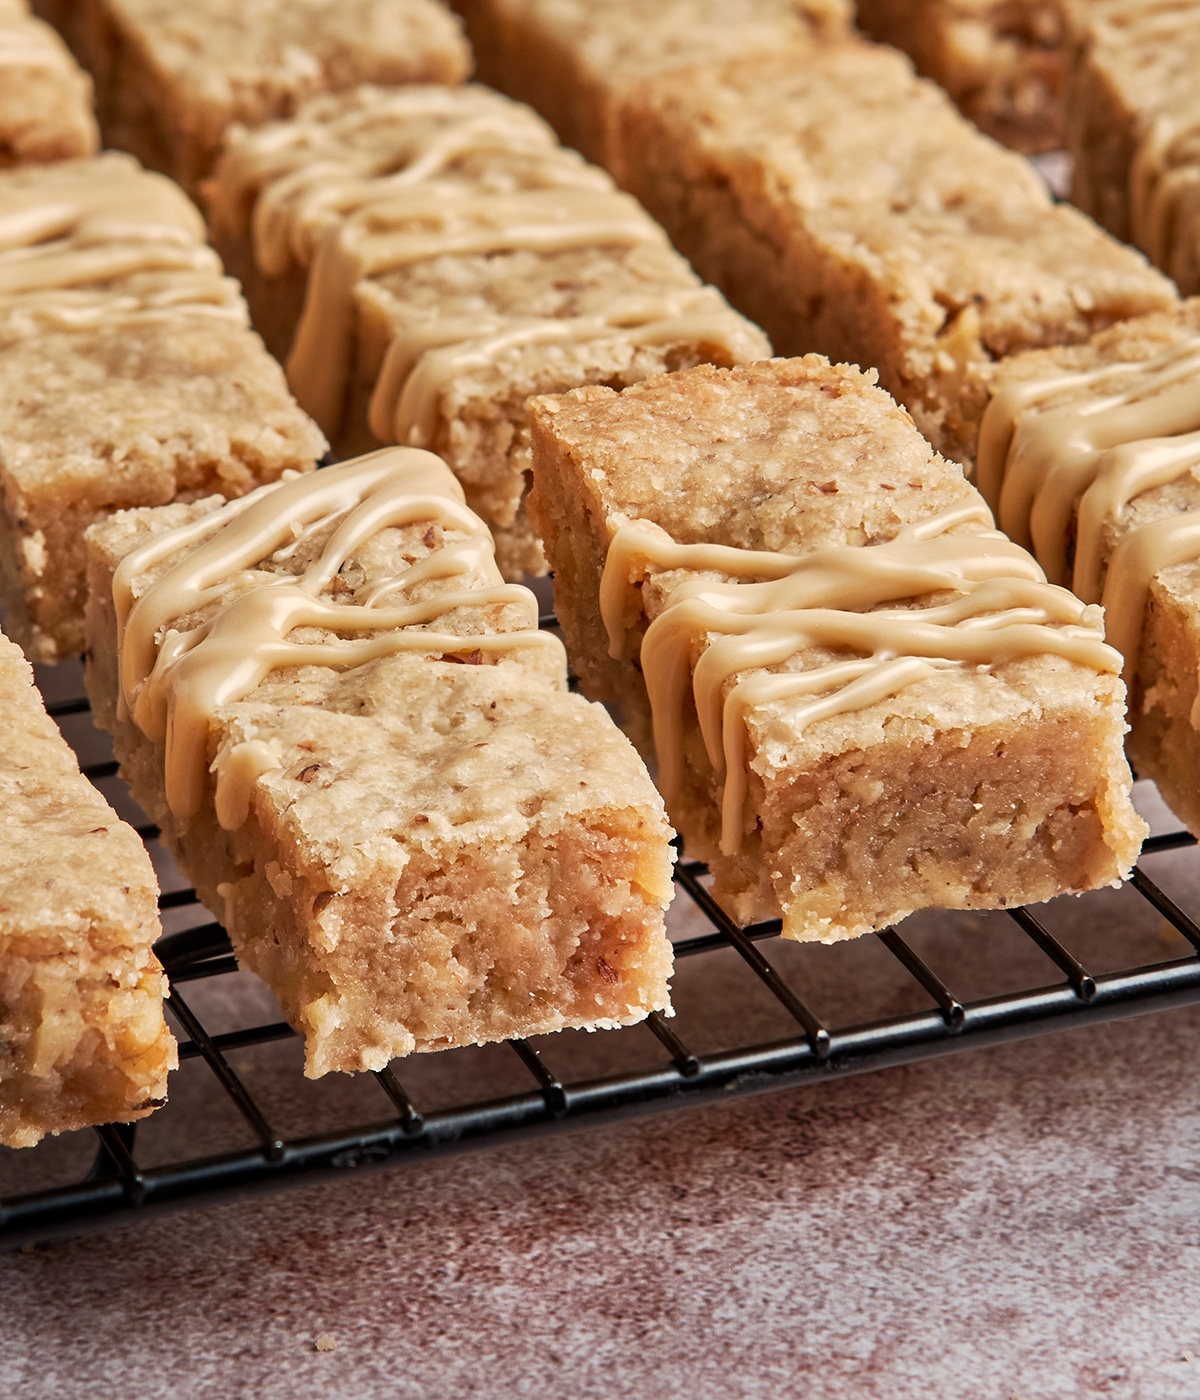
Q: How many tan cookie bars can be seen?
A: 12